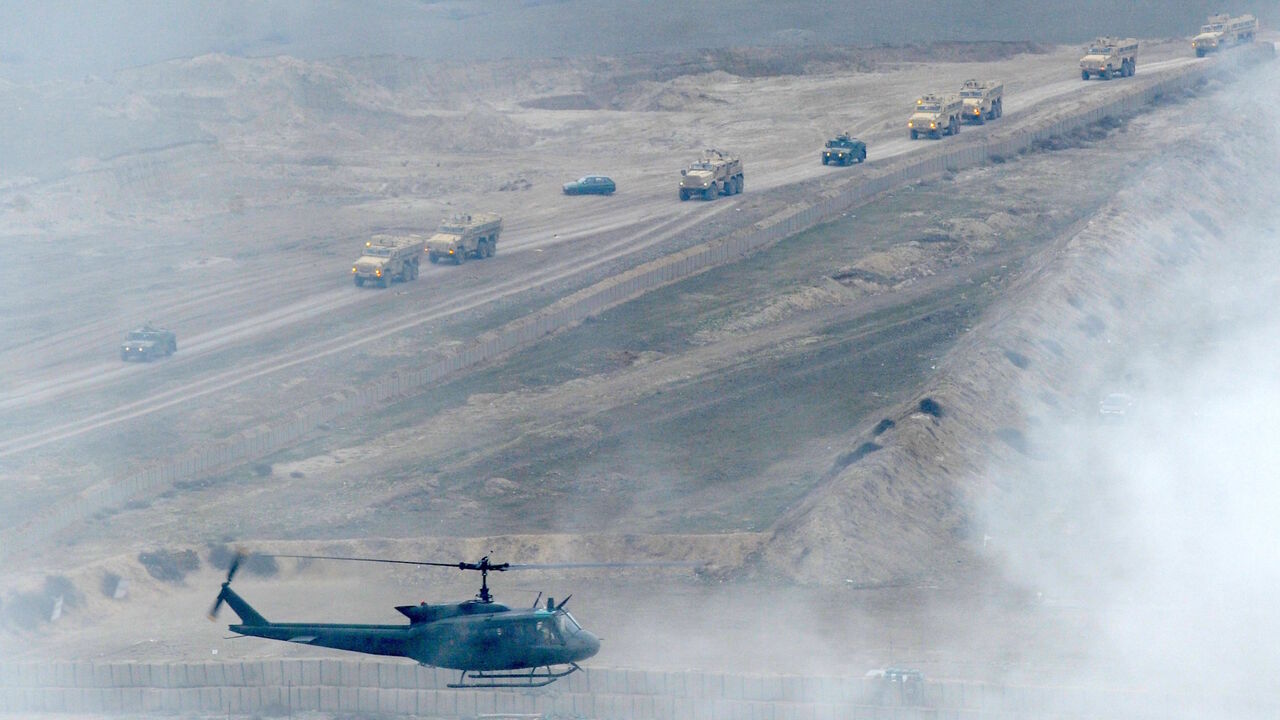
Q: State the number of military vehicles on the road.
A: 9